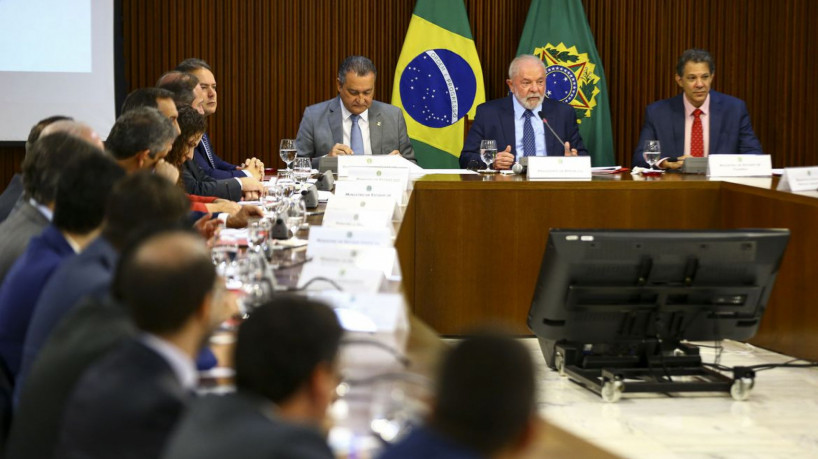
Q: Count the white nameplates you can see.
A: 12